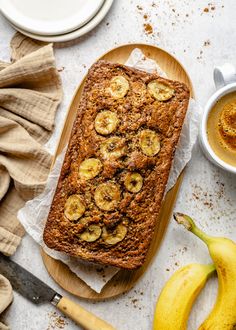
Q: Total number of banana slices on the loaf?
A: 11